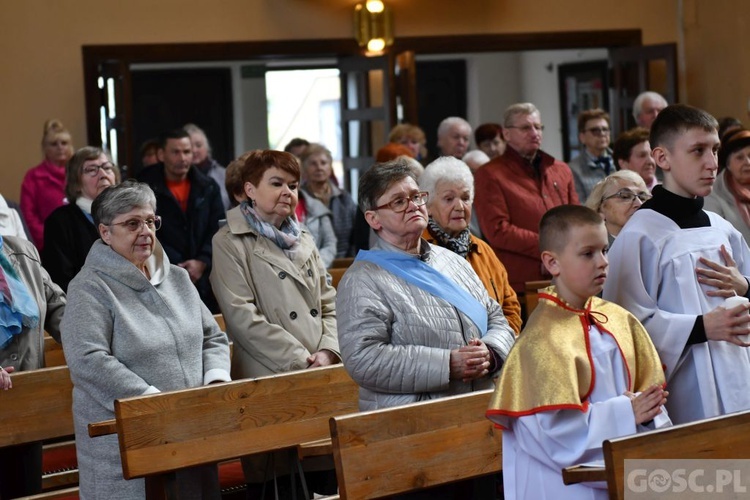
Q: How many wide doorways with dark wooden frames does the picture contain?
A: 2